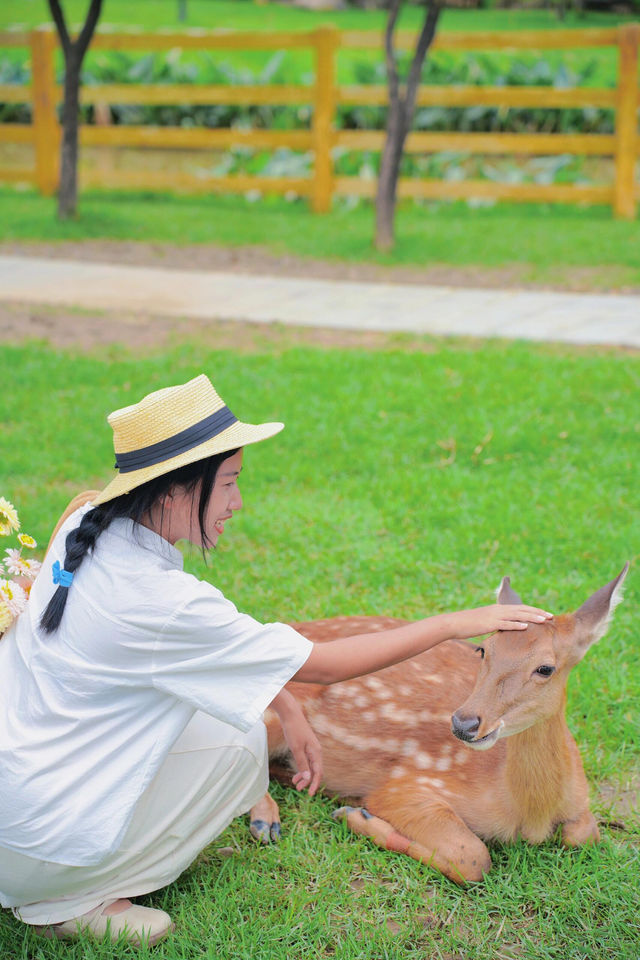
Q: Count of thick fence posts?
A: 3